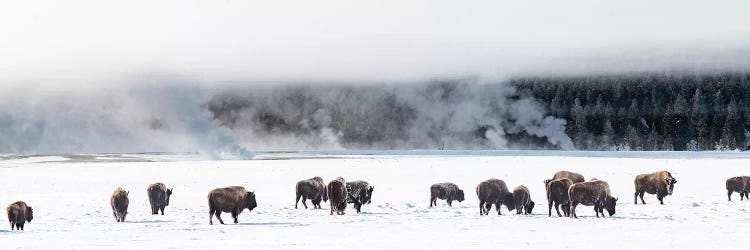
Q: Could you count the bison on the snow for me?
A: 15